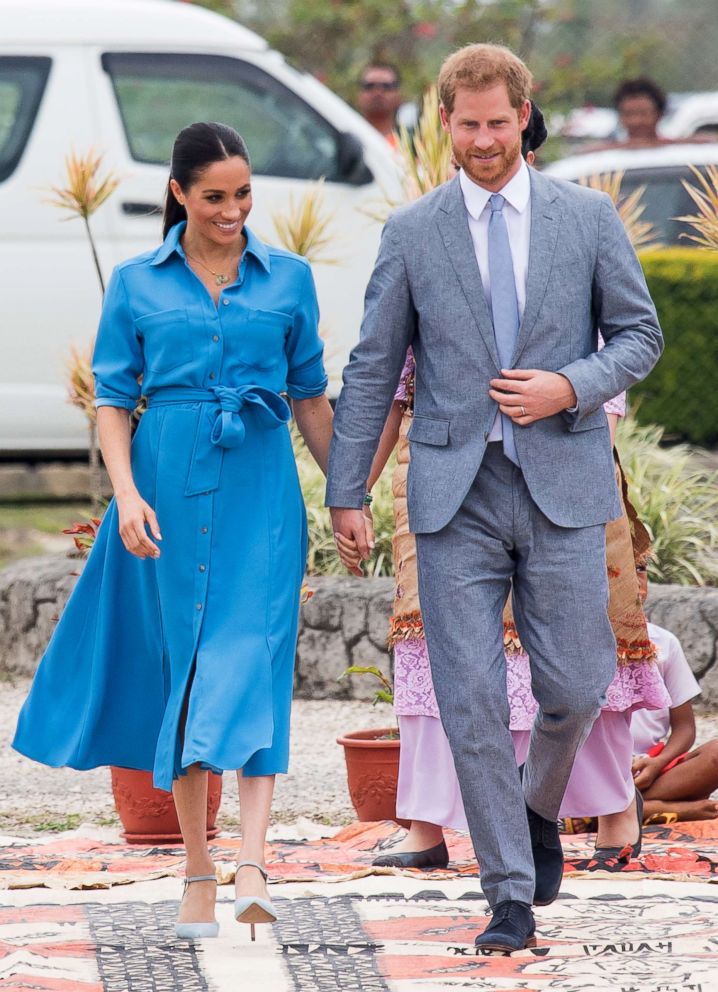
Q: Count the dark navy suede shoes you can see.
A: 2